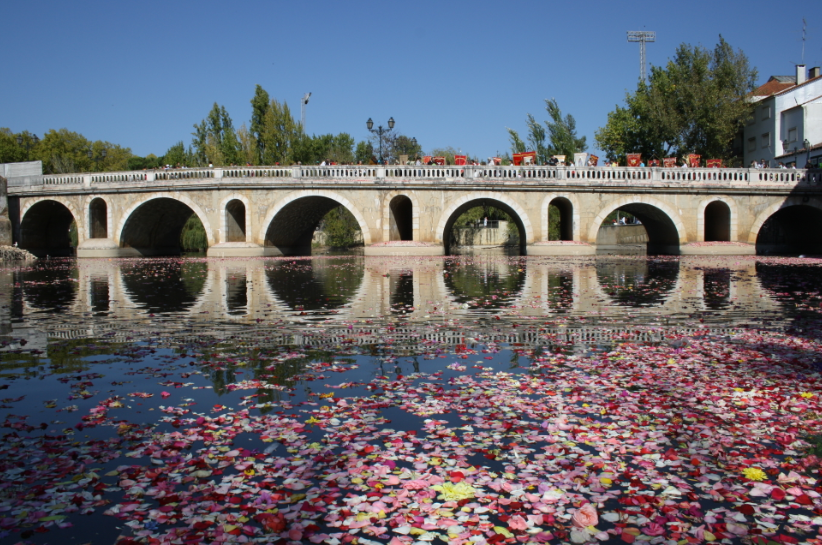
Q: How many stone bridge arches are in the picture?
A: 11